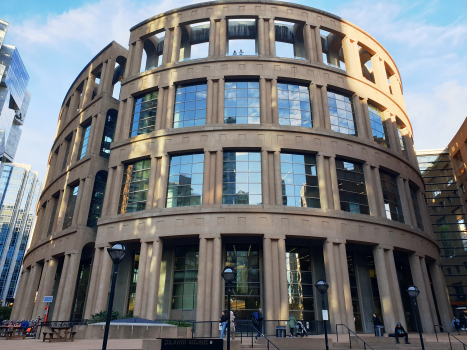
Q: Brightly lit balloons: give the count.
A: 0